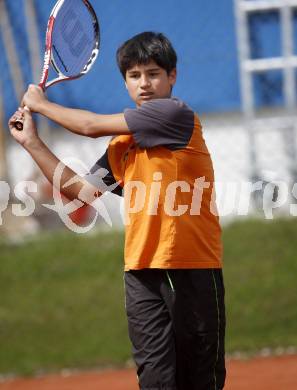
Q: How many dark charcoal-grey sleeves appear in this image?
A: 2